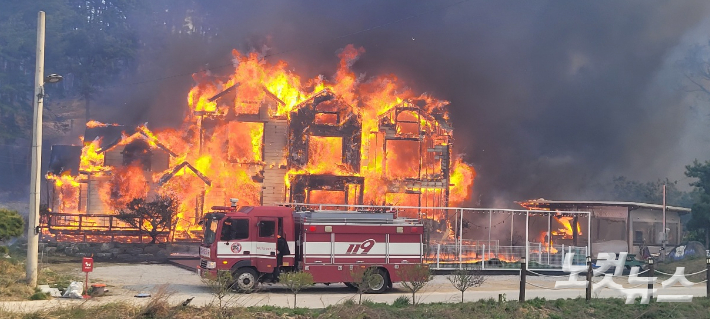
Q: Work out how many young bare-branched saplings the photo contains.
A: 5